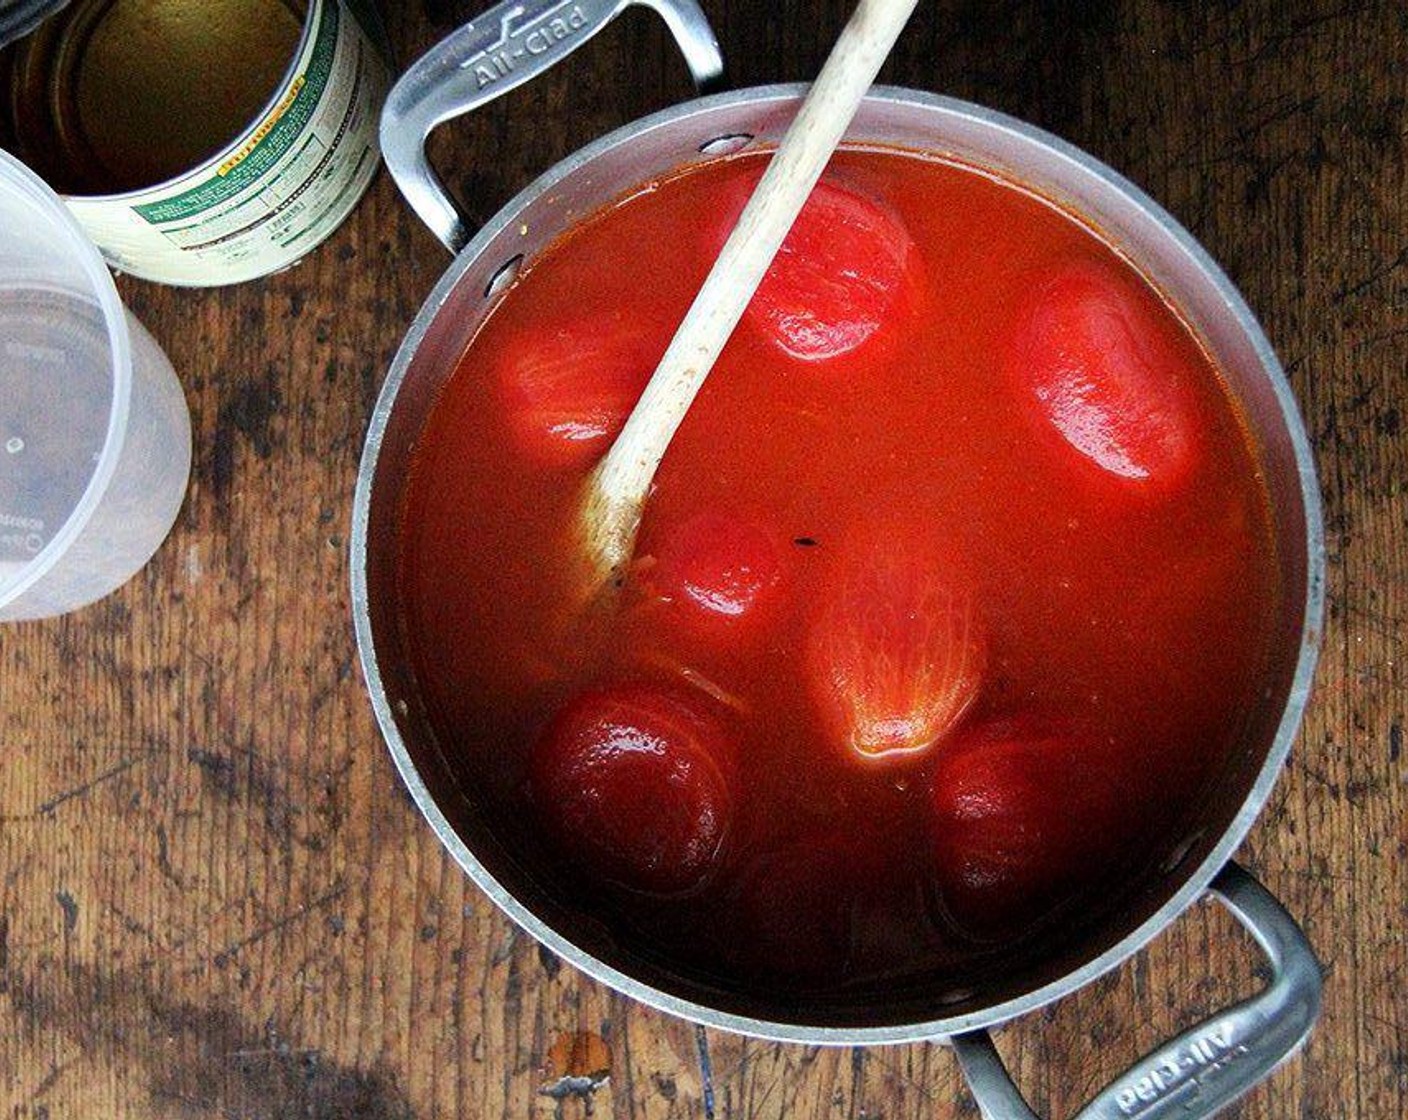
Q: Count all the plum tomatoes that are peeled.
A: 7